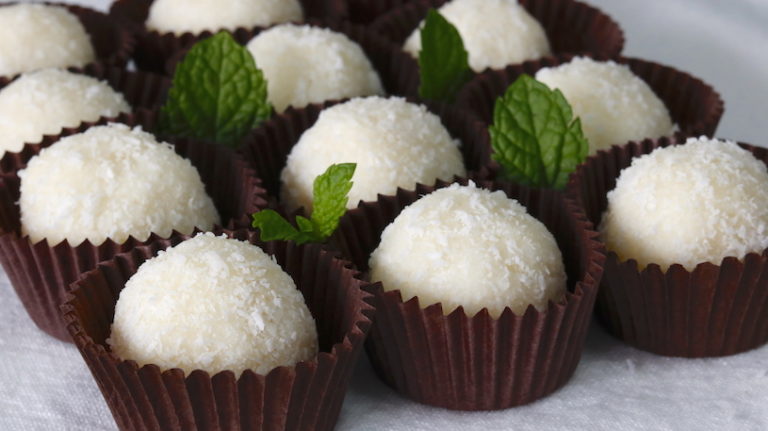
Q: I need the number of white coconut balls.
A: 11